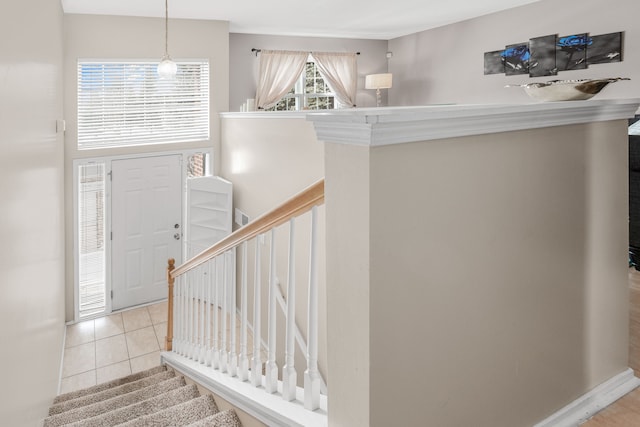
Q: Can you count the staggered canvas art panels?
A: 5